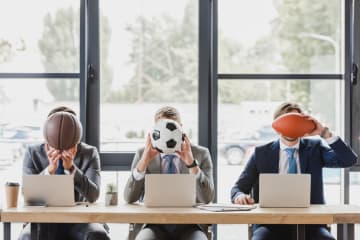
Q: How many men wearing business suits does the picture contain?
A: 3